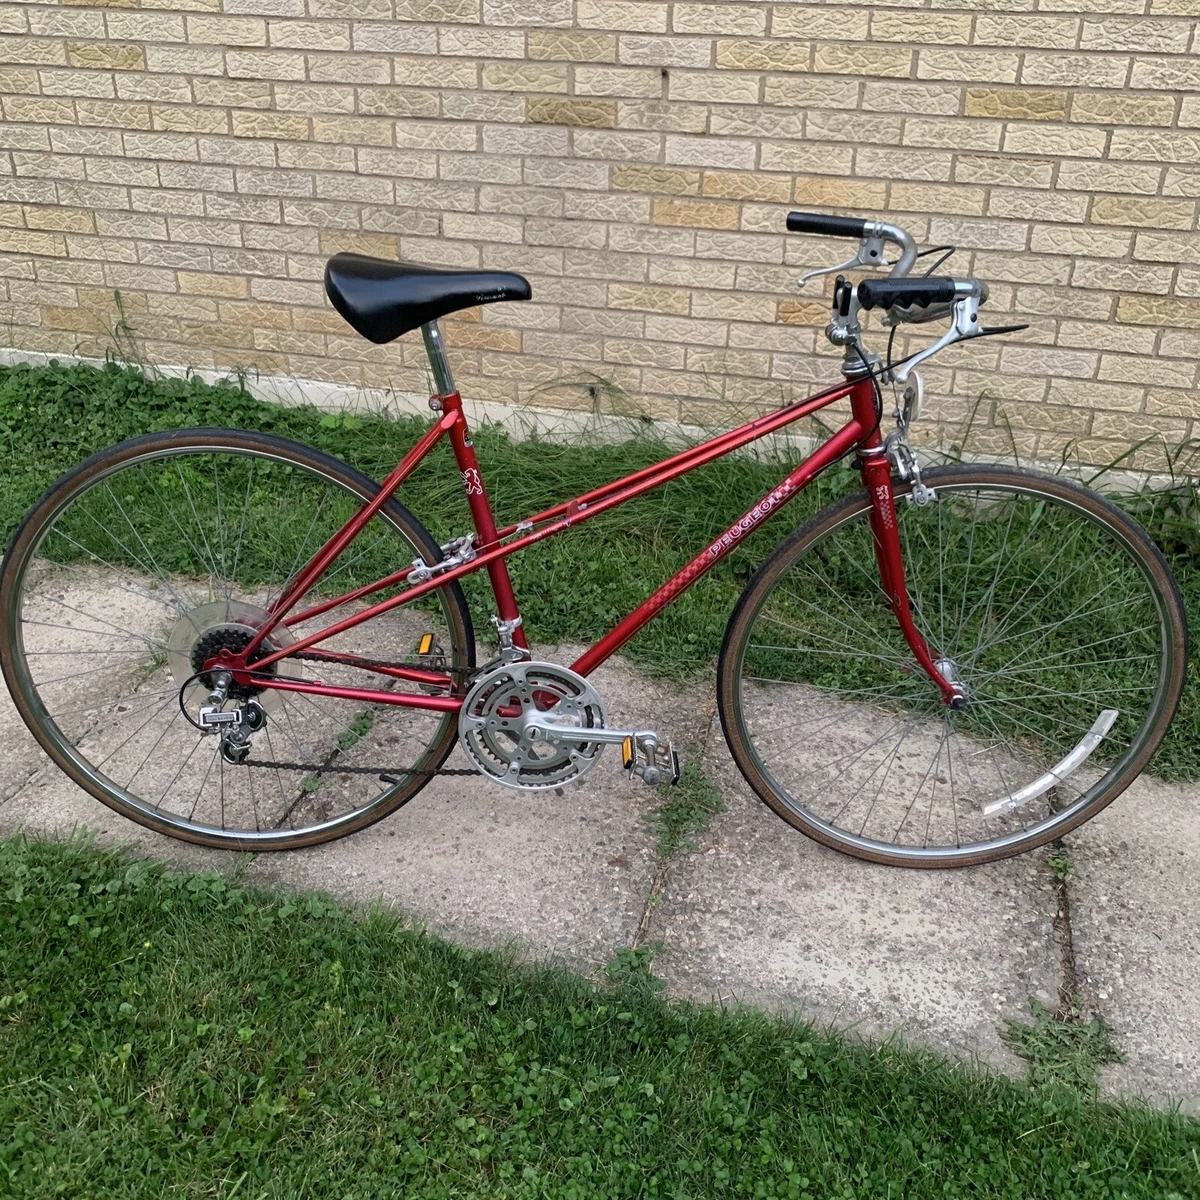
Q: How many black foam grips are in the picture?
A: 2